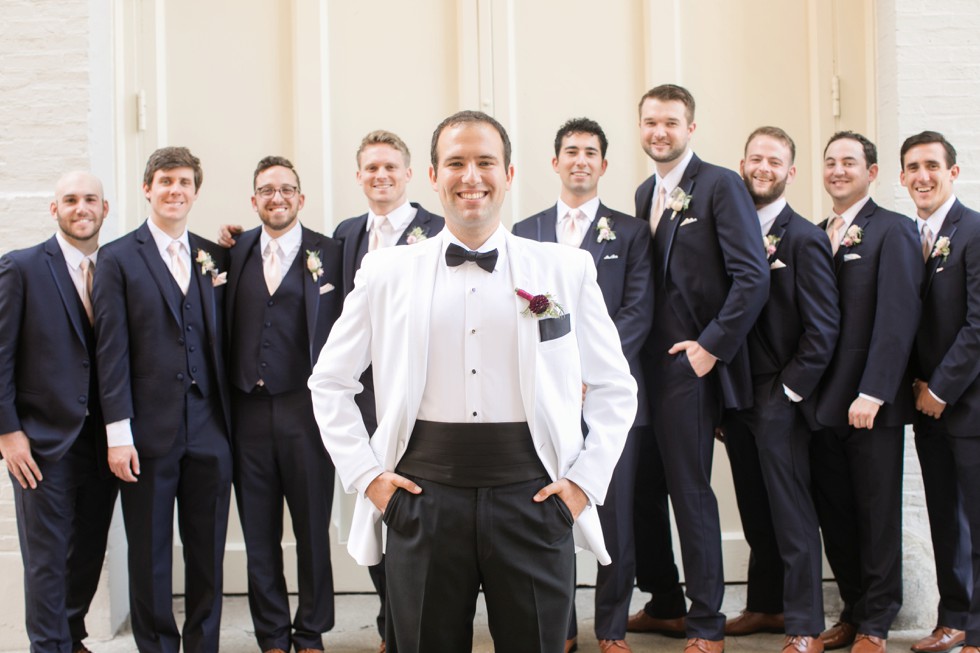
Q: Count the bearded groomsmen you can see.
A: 4